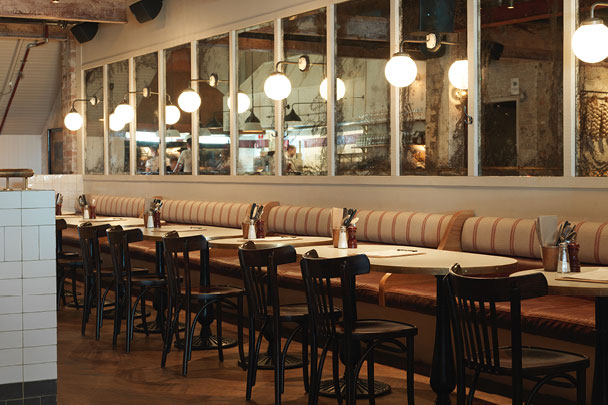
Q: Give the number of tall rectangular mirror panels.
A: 11